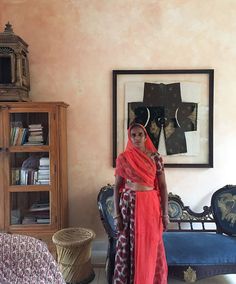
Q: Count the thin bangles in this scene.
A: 2